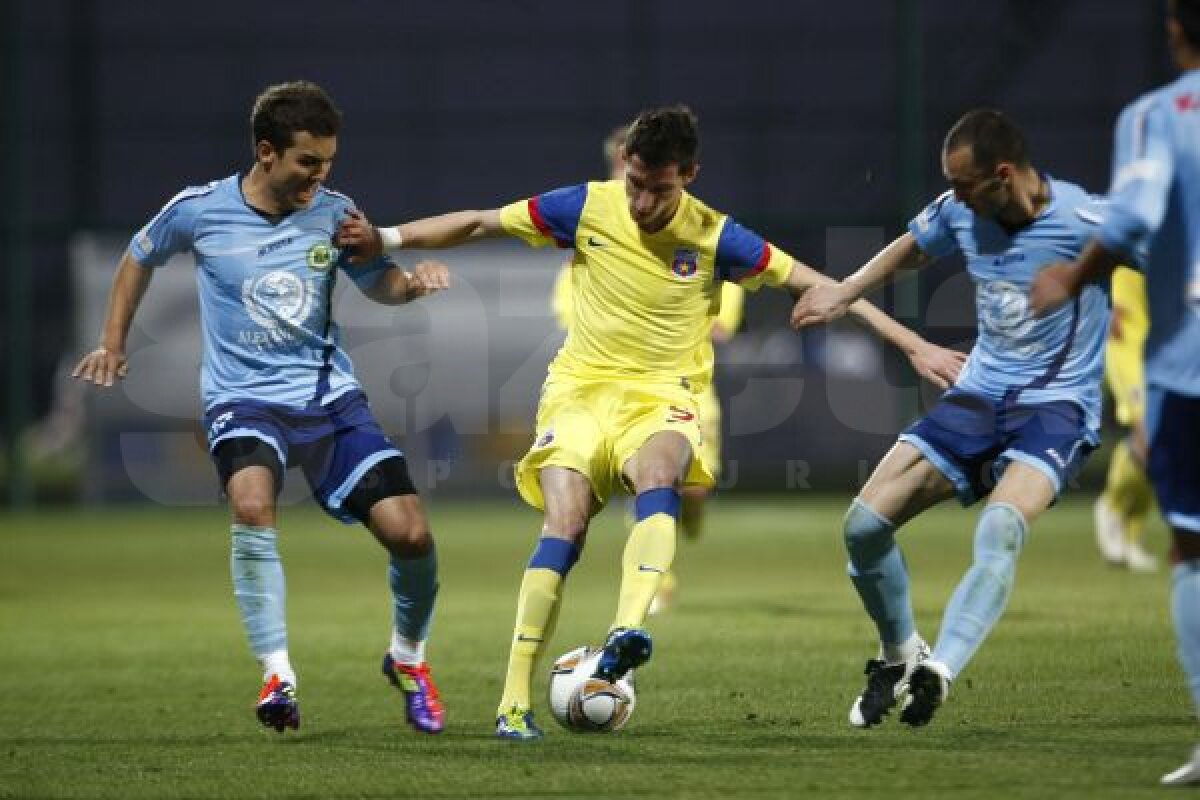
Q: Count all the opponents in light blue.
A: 3